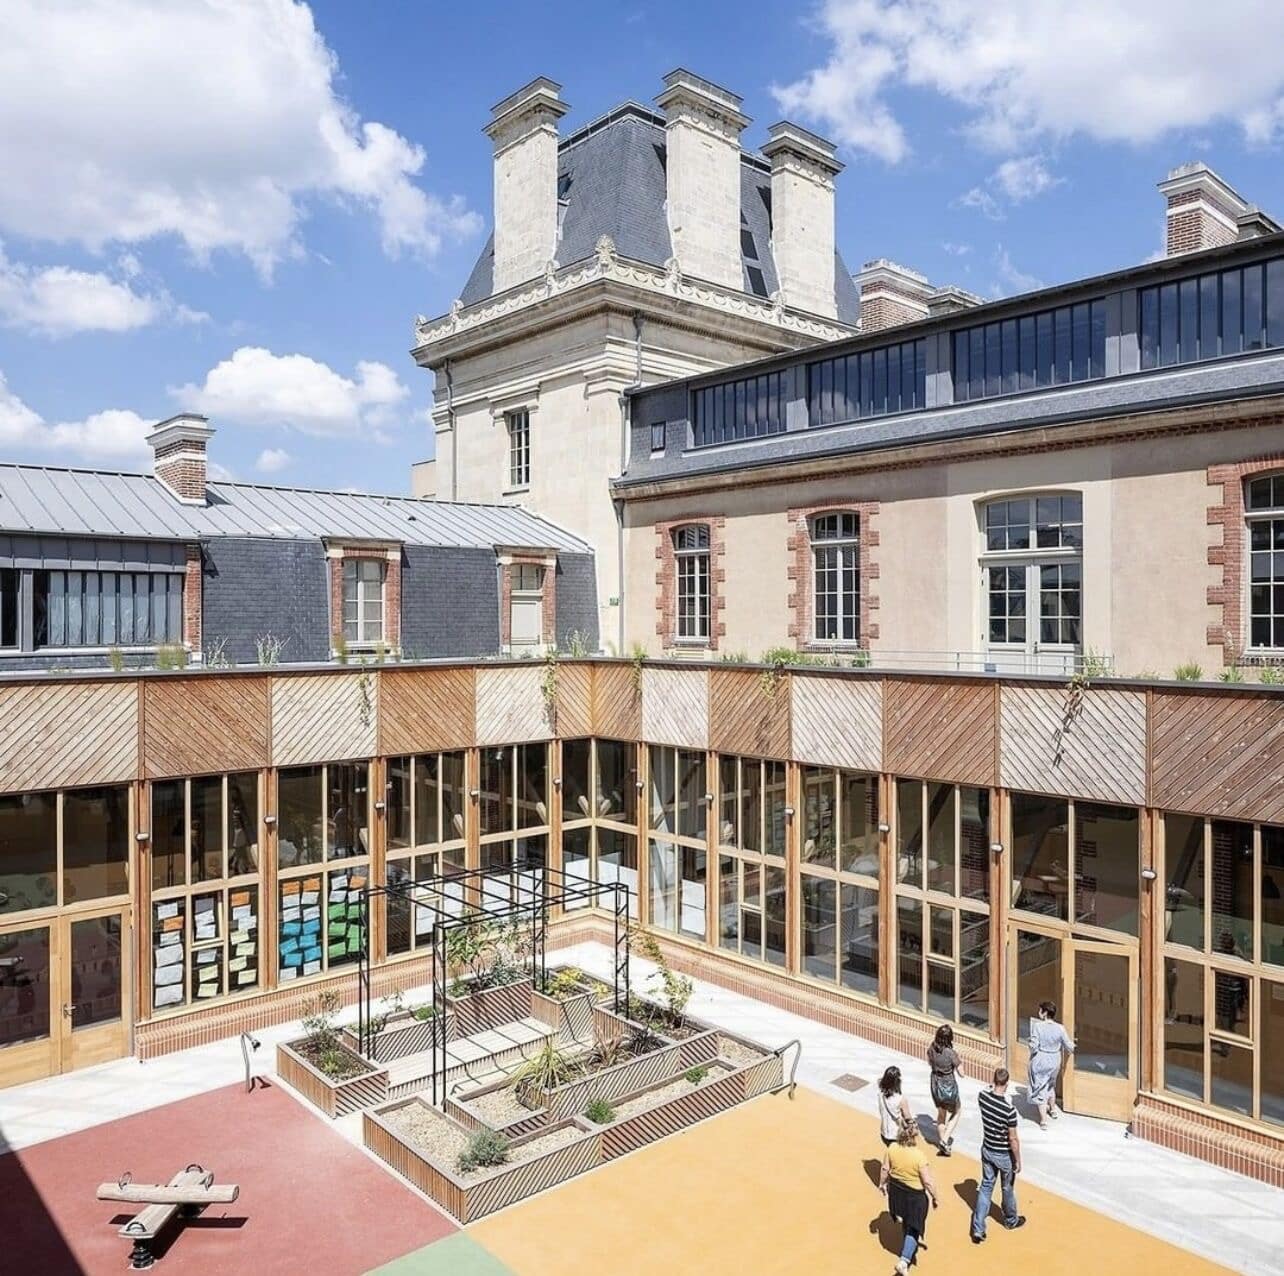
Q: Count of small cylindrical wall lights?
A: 11